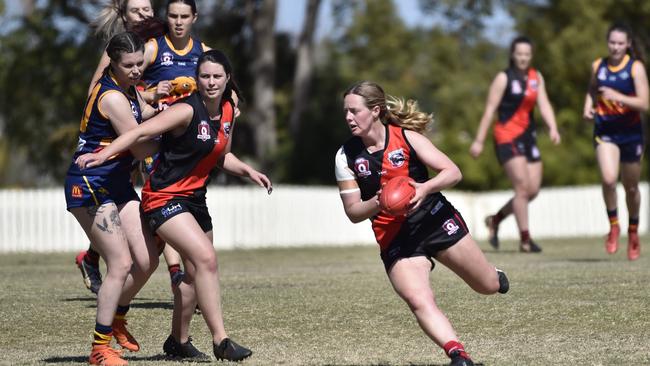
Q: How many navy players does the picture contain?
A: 3